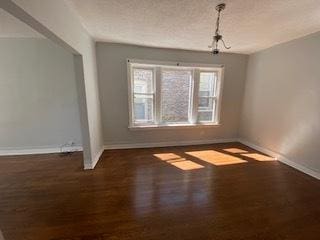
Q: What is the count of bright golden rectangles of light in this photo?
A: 5